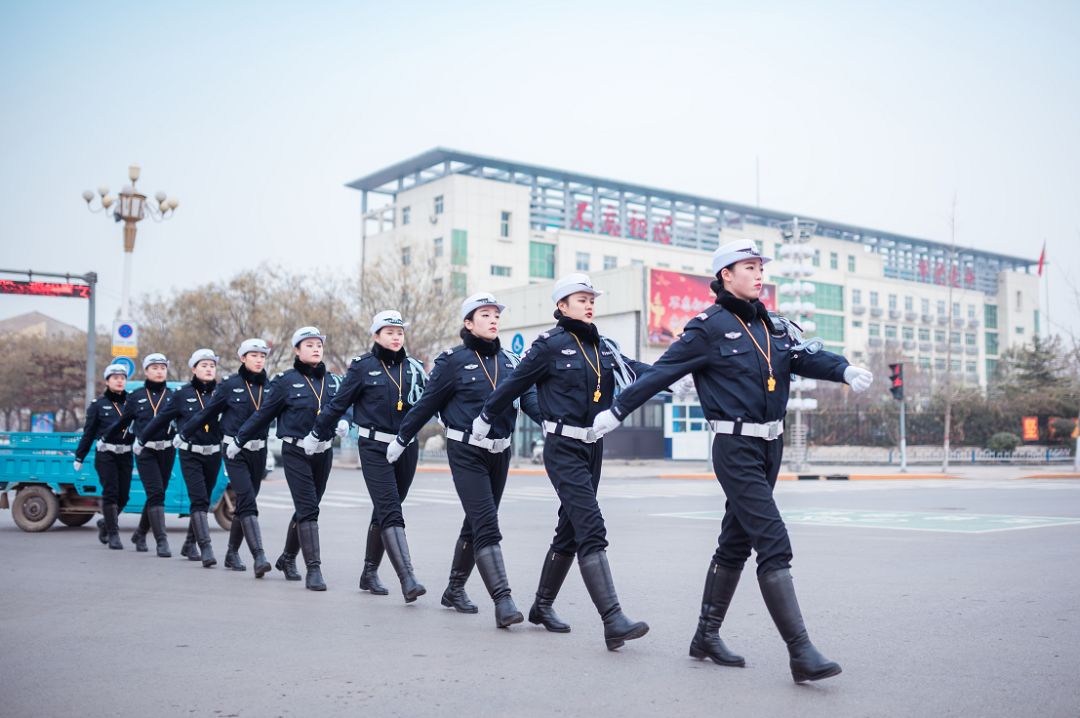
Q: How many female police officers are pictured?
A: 9